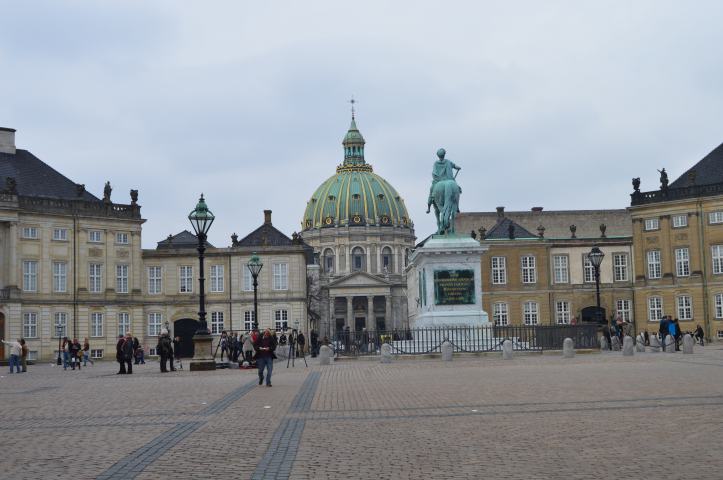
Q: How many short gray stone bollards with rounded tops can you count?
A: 12